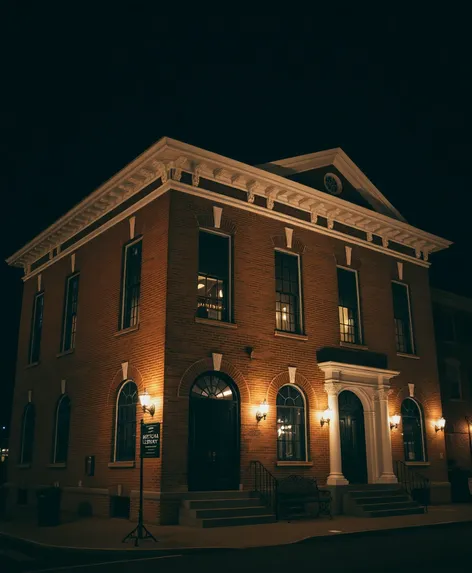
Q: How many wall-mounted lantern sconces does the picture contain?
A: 5